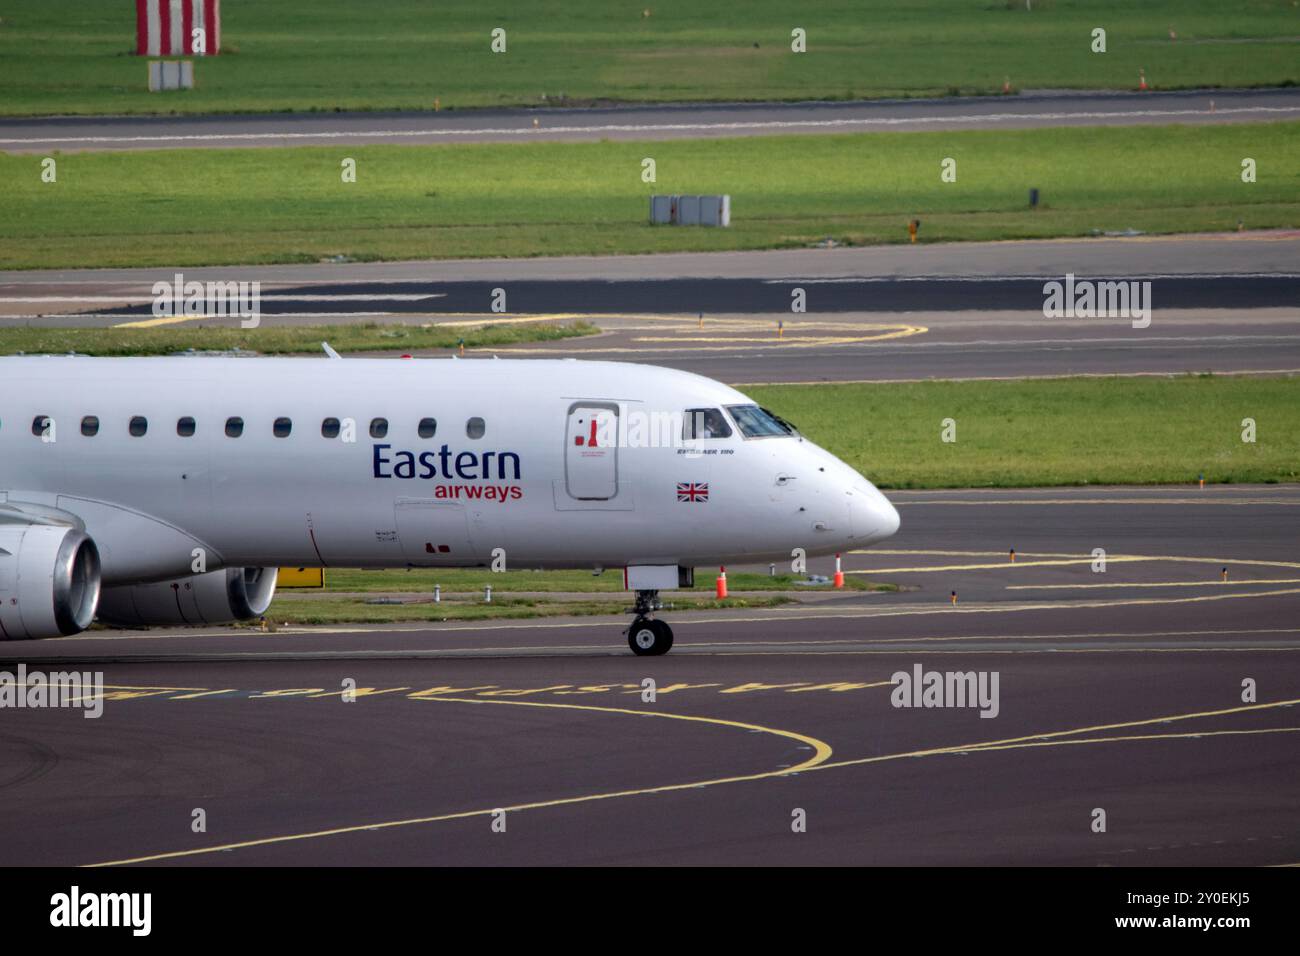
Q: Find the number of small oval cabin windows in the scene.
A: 10